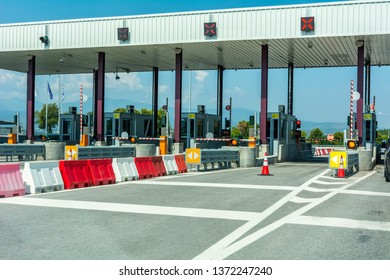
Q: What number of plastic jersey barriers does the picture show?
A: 9